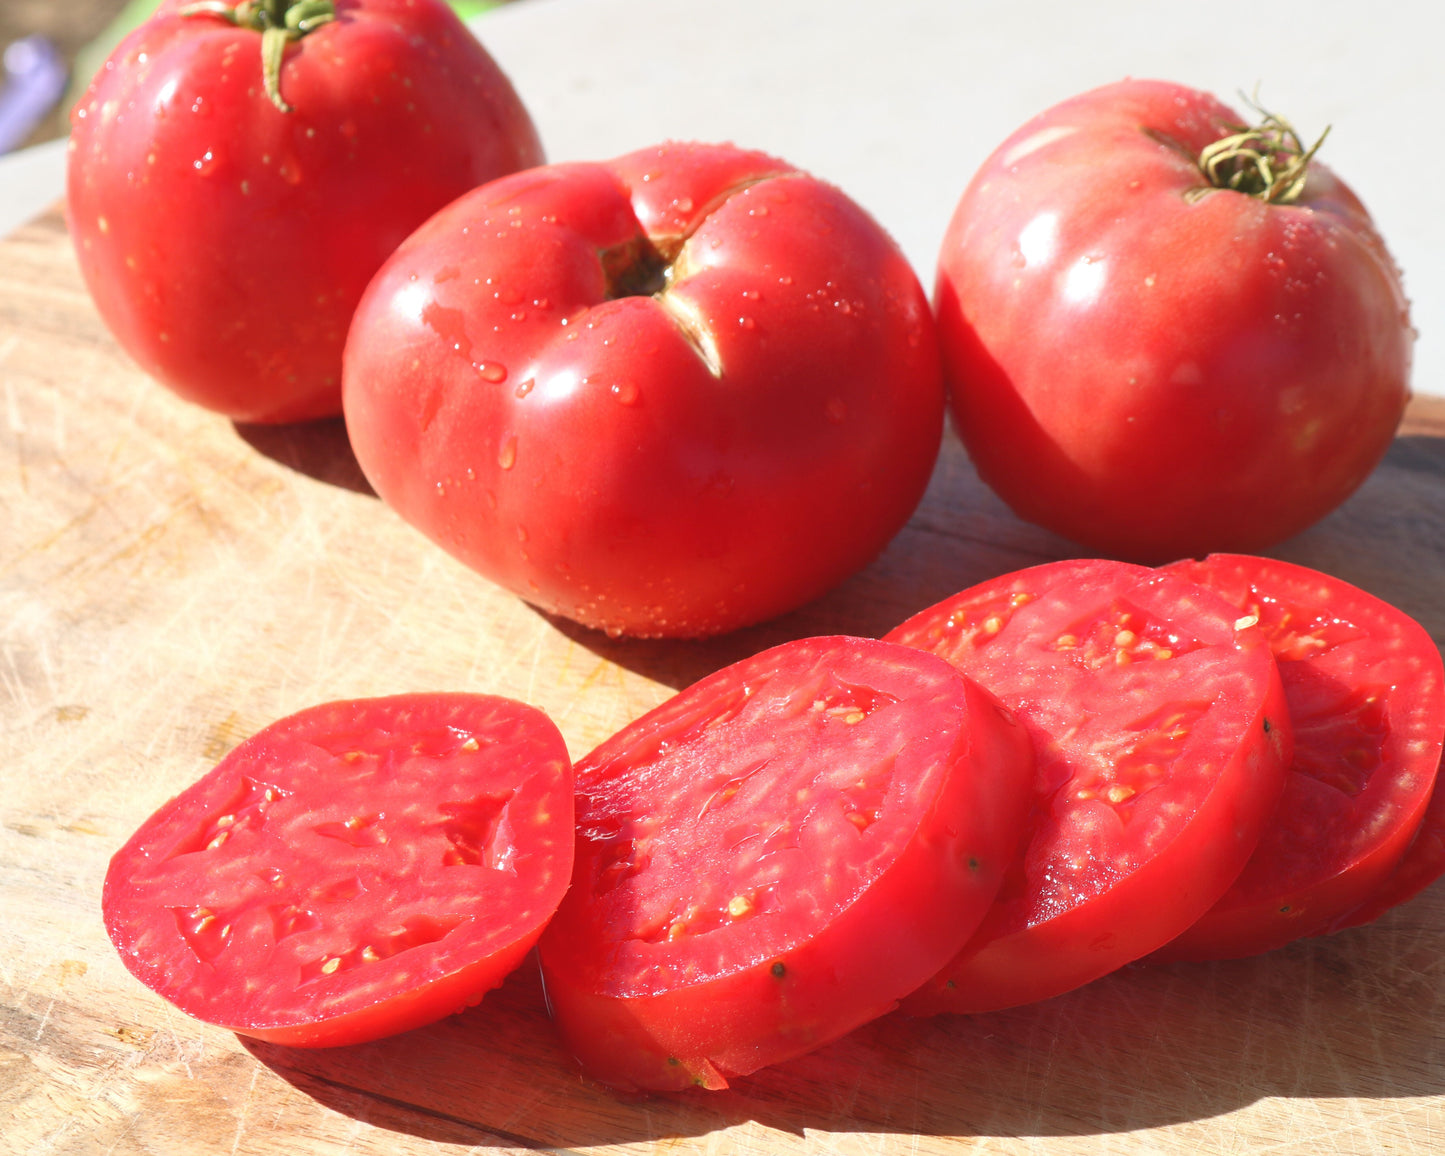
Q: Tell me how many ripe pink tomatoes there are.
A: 3